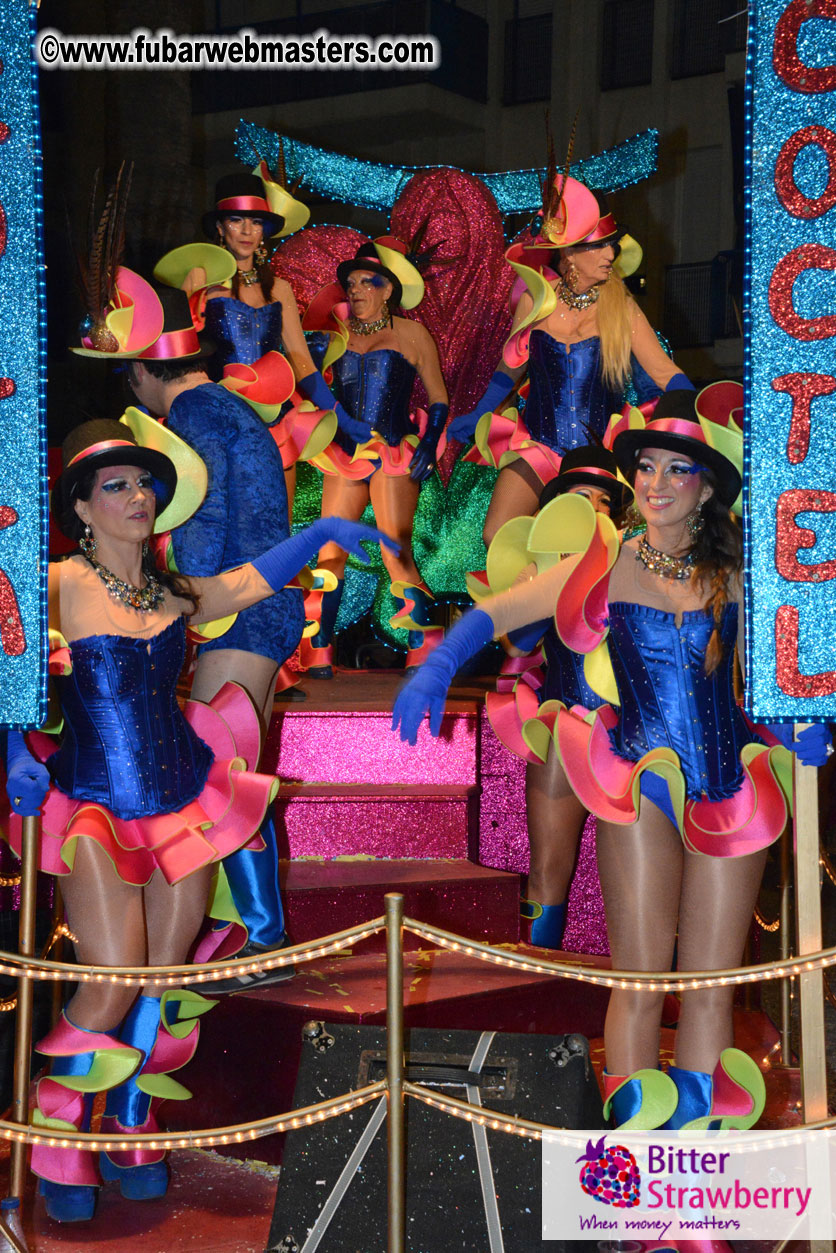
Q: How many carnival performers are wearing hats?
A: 7